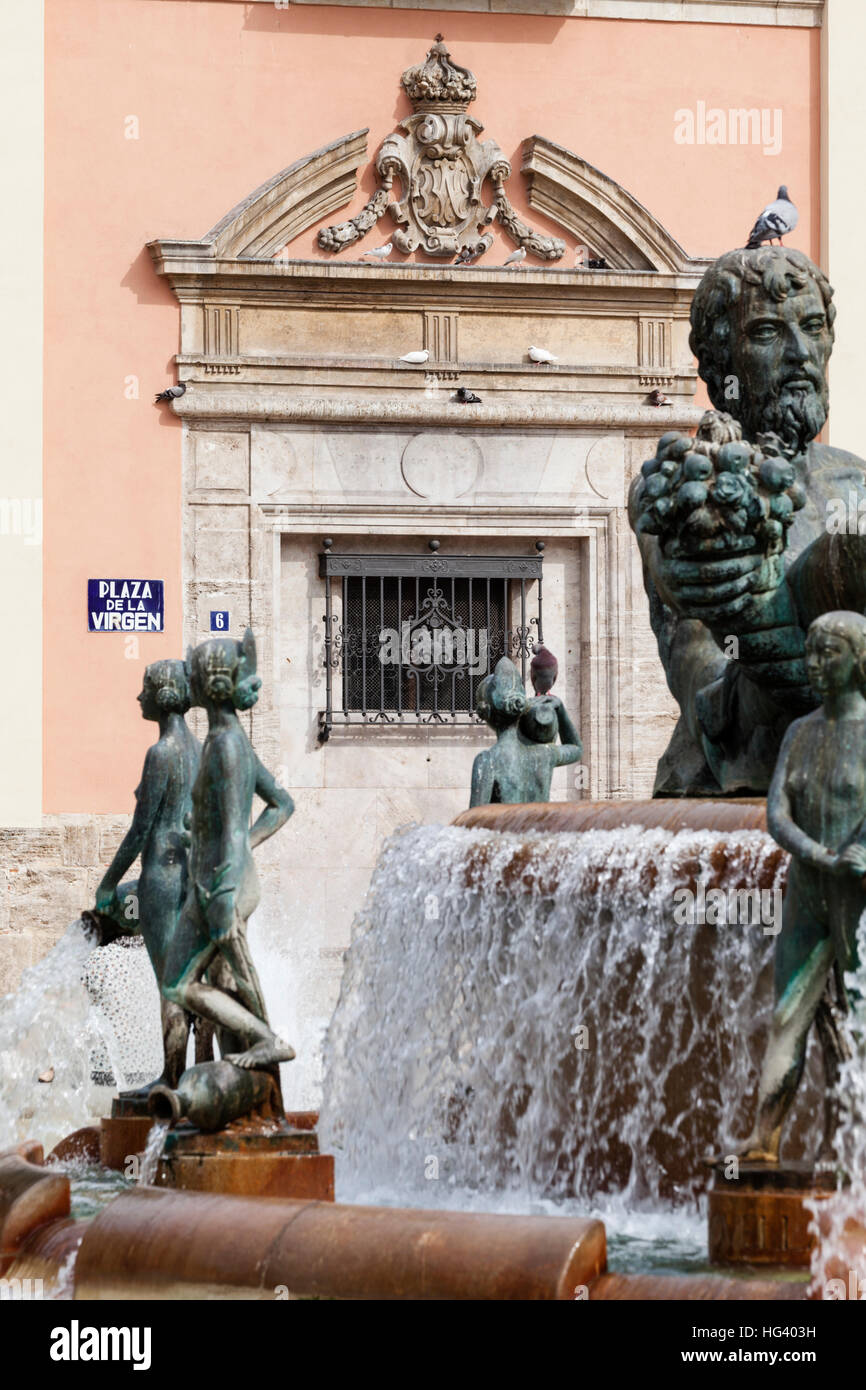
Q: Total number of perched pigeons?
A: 11